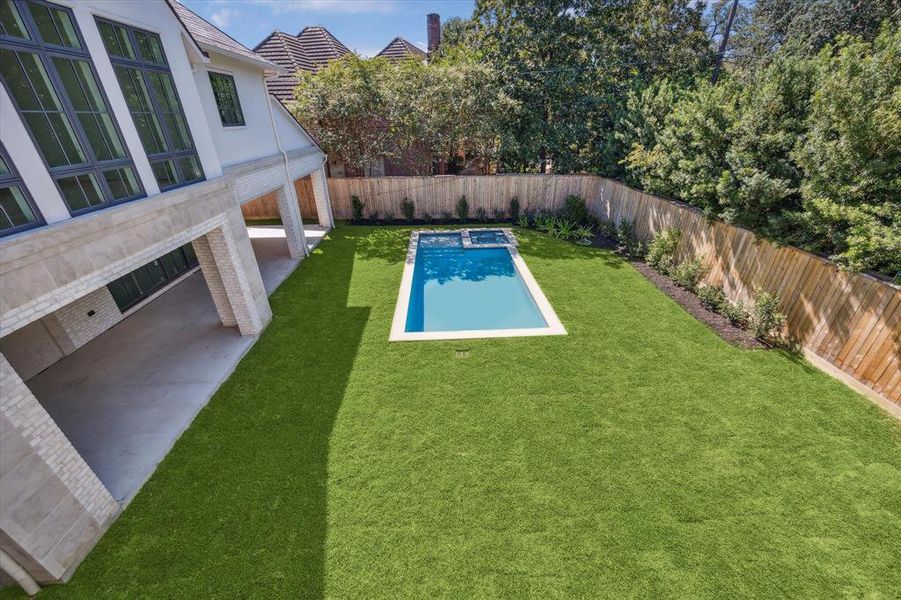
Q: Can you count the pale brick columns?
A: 4